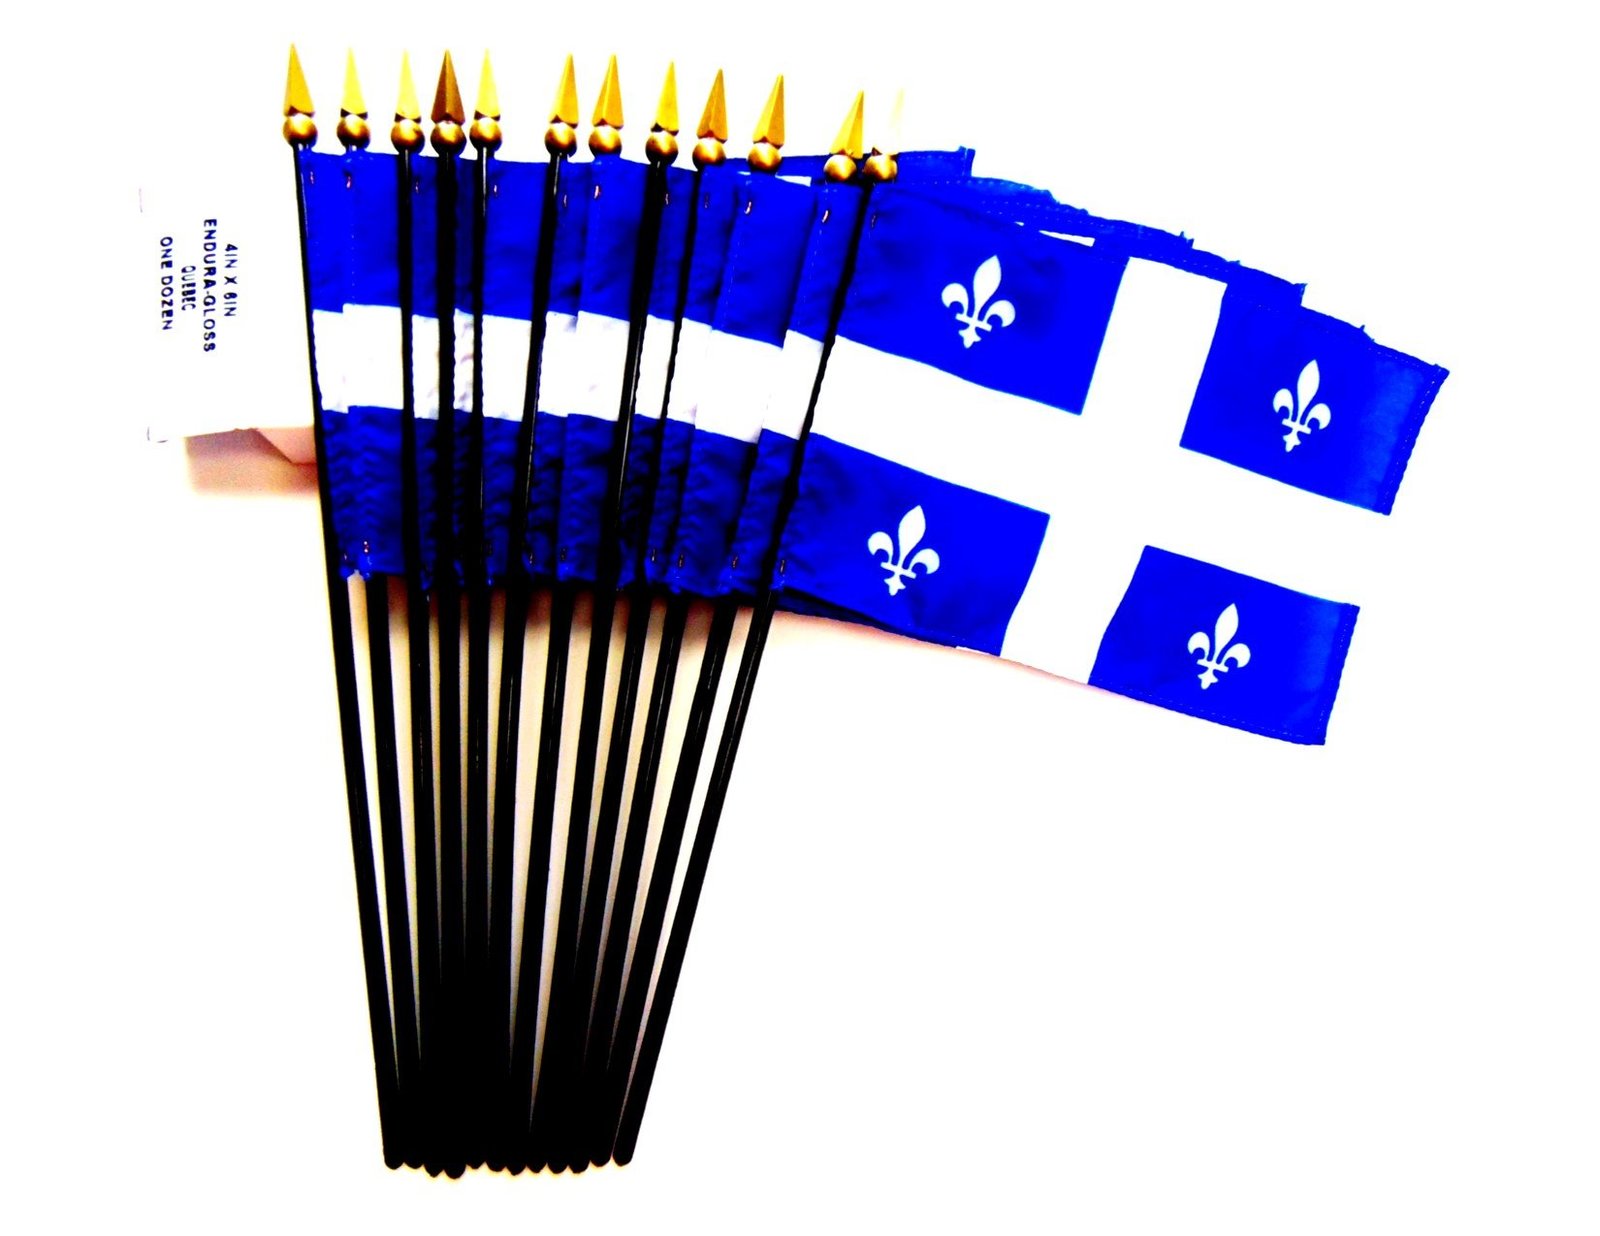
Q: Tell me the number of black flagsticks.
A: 12